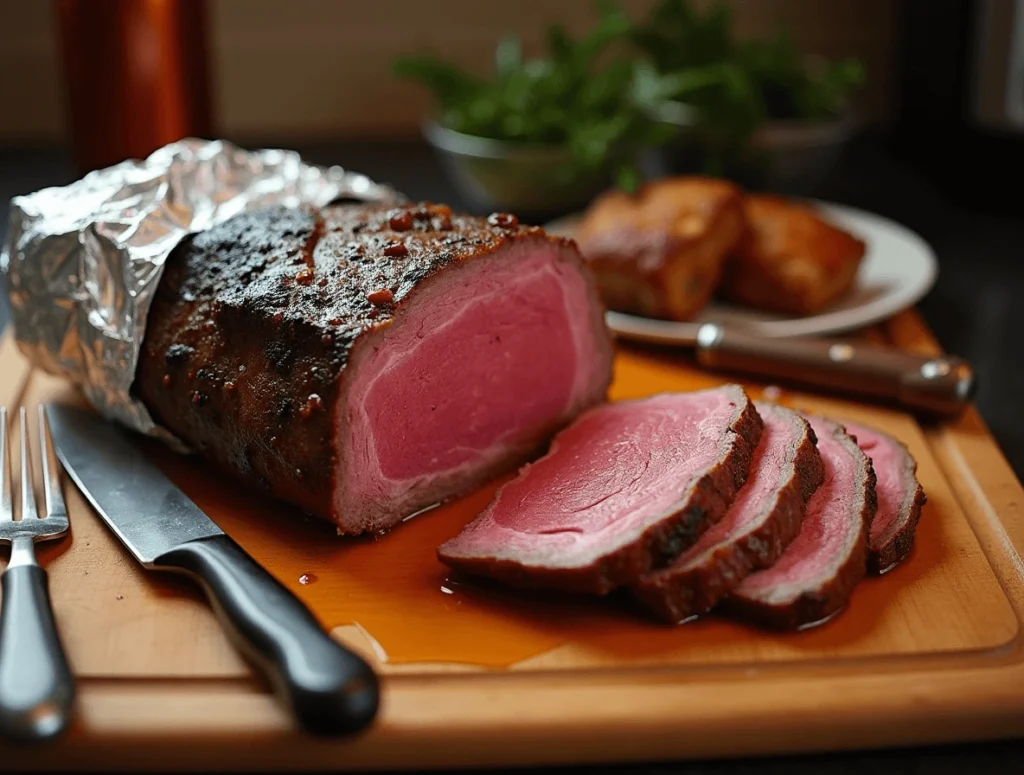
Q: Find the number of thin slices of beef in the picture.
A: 4